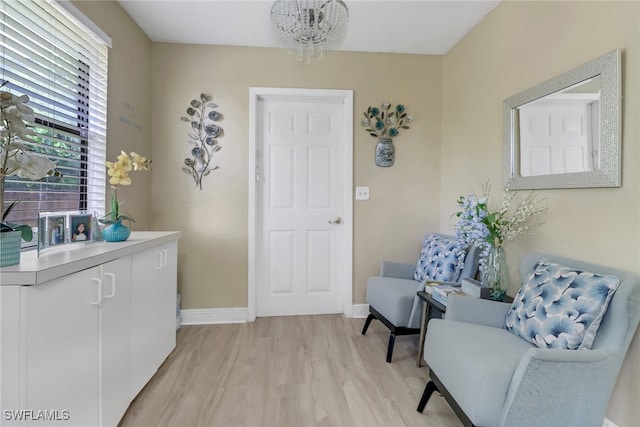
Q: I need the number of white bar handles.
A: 4